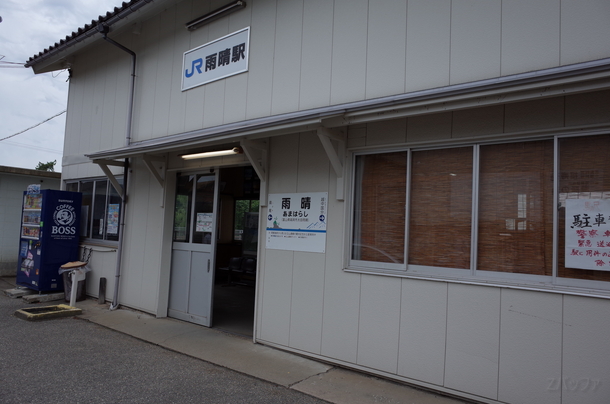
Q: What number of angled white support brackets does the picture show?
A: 4